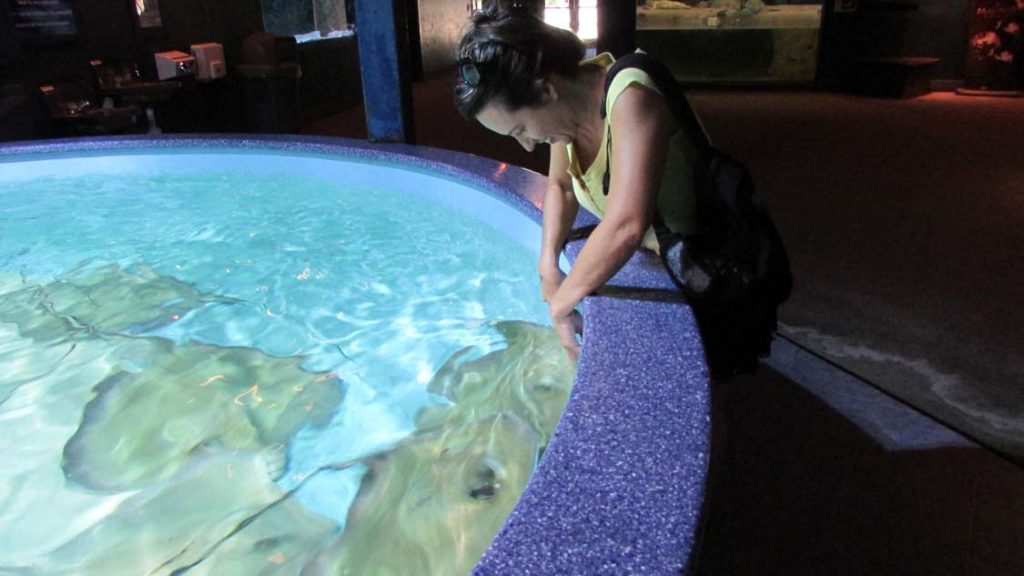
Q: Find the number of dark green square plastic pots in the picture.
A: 0